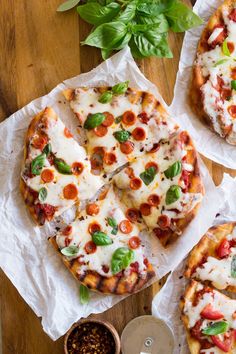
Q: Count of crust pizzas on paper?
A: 3